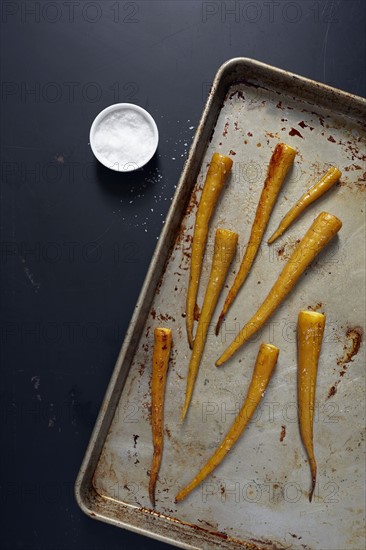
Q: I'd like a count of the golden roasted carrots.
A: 8